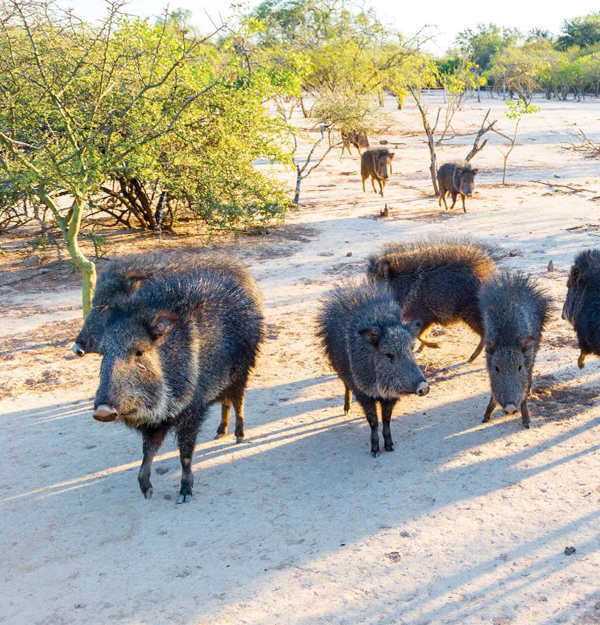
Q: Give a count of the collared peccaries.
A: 9